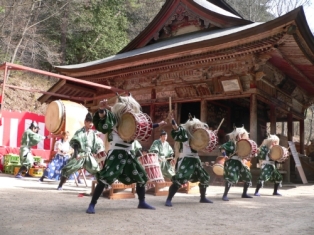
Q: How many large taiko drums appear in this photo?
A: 1